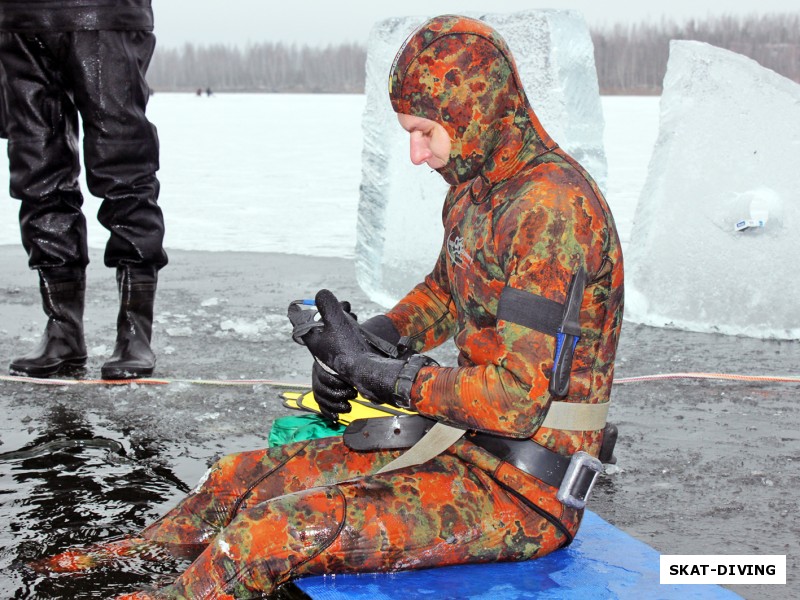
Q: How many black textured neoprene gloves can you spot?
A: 2